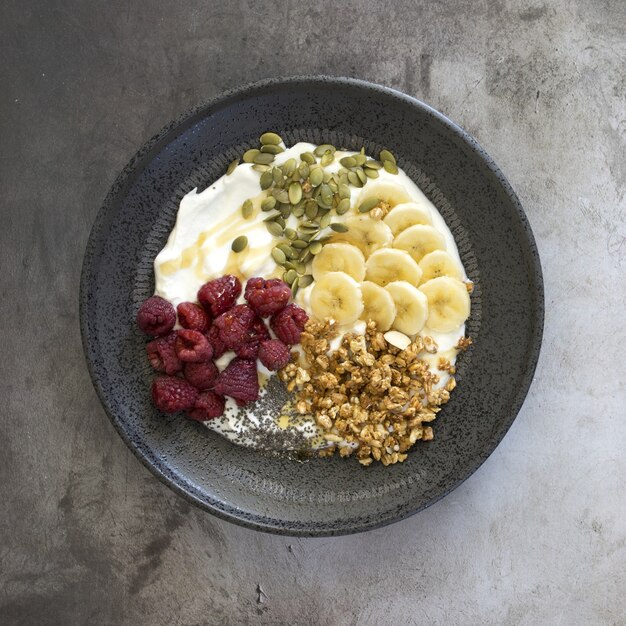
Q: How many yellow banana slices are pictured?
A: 11